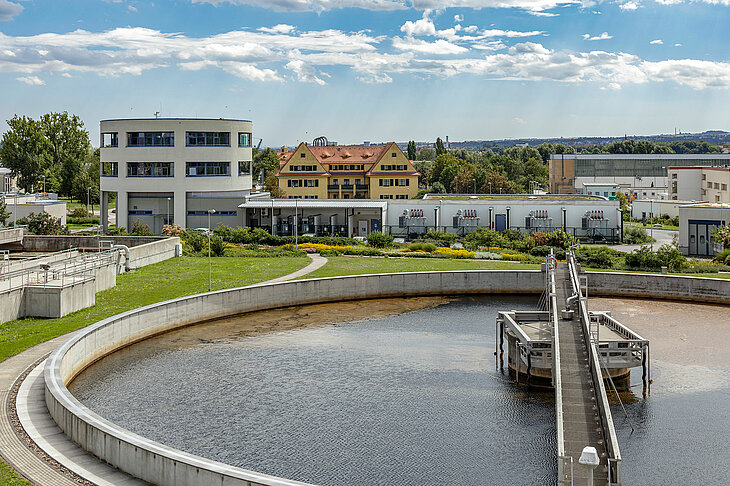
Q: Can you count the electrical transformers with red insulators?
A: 4